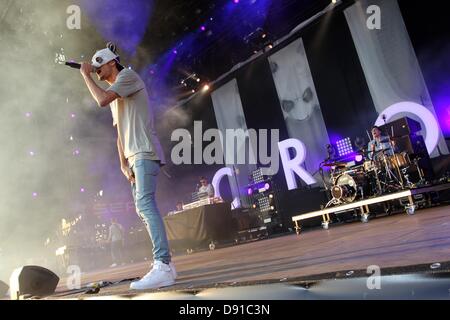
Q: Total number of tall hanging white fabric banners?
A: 3